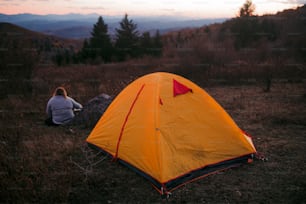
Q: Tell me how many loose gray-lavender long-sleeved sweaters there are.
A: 1